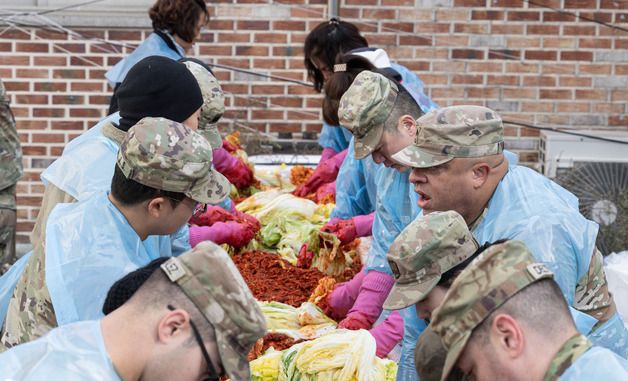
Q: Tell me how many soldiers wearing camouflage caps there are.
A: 7